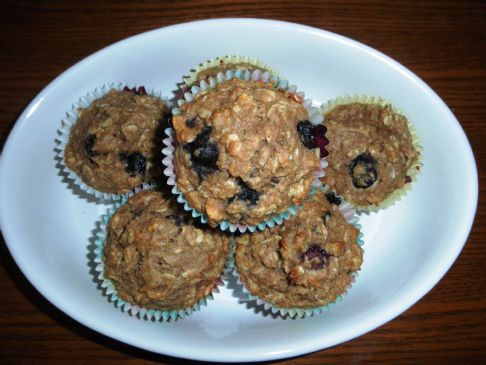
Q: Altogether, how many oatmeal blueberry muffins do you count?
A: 6